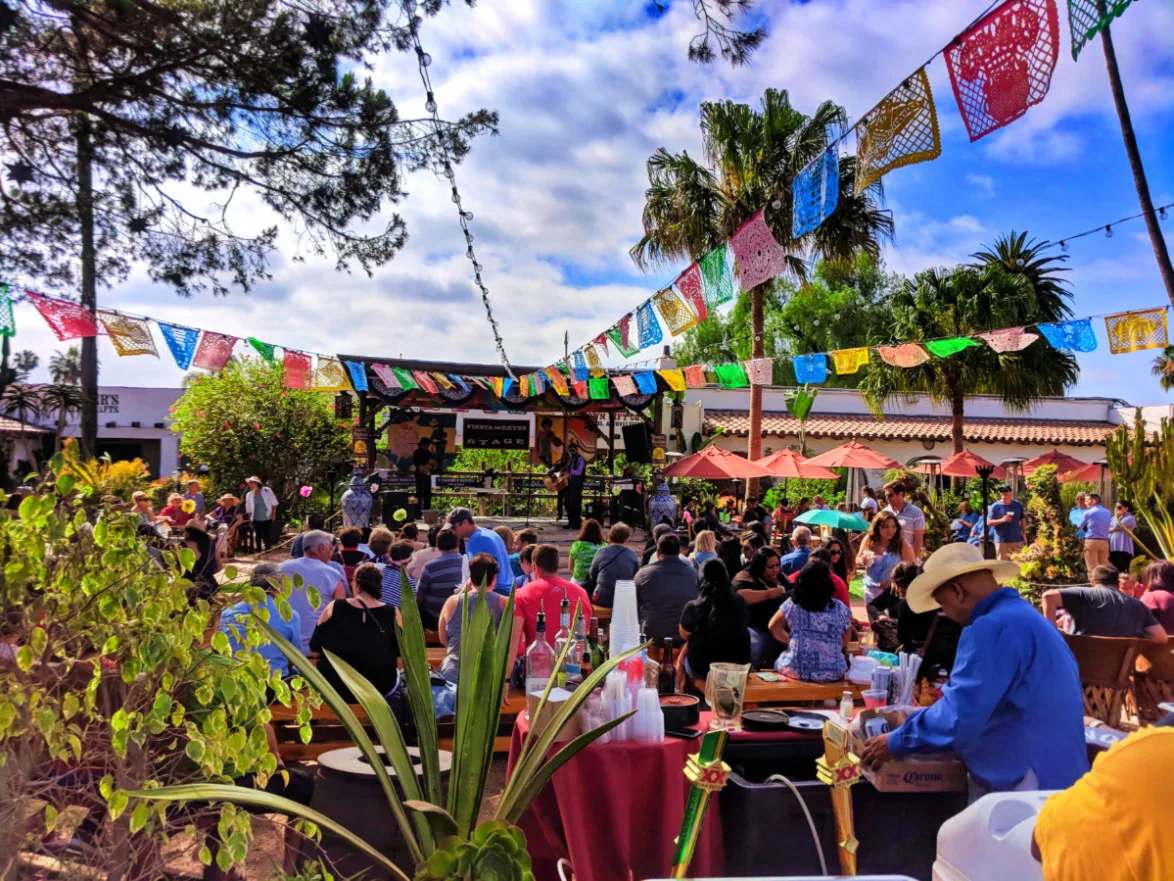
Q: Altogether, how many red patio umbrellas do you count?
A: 6